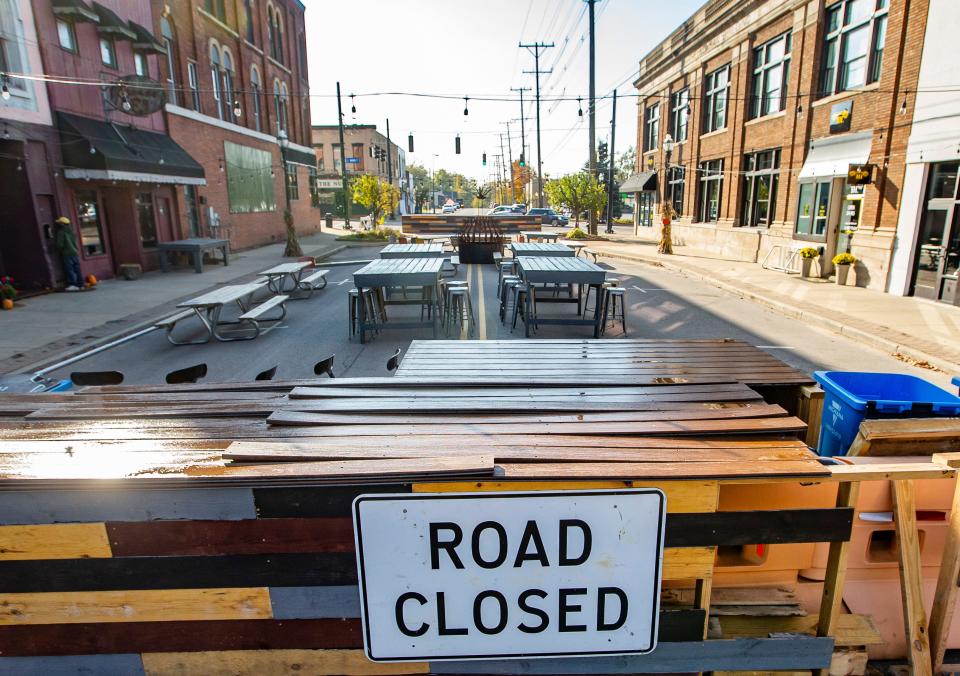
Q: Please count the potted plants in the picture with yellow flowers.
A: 2